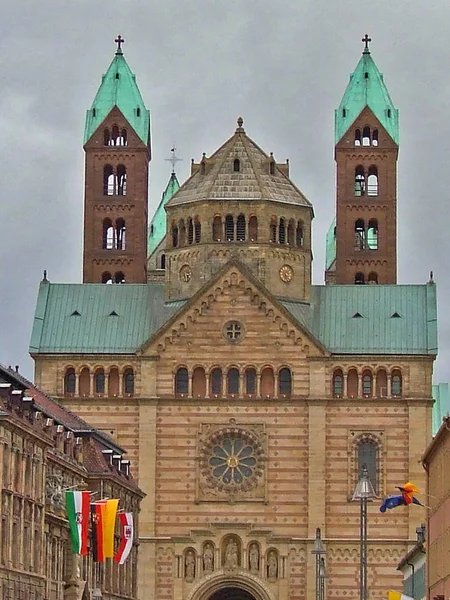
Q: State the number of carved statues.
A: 5